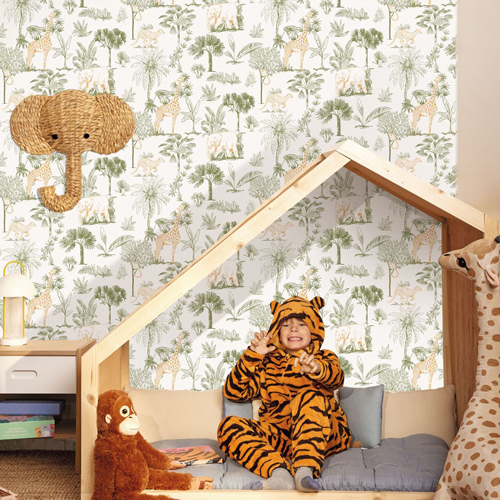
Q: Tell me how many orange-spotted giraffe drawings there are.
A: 12